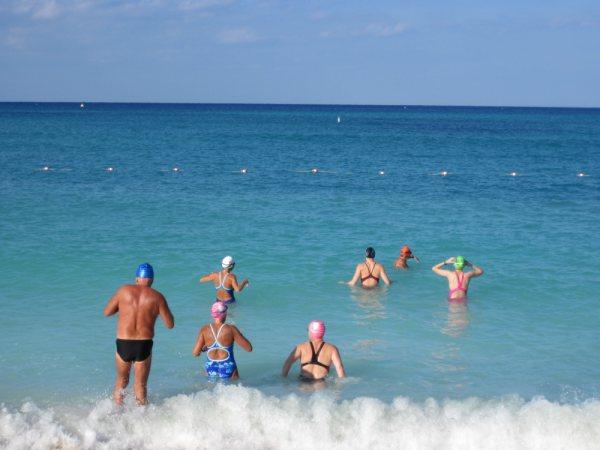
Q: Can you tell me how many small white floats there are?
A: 9